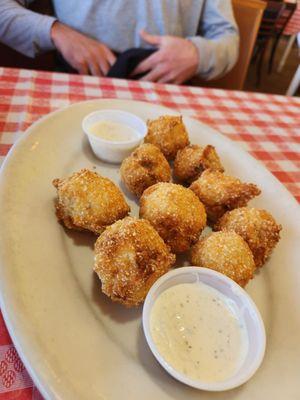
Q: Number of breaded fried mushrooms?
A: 9